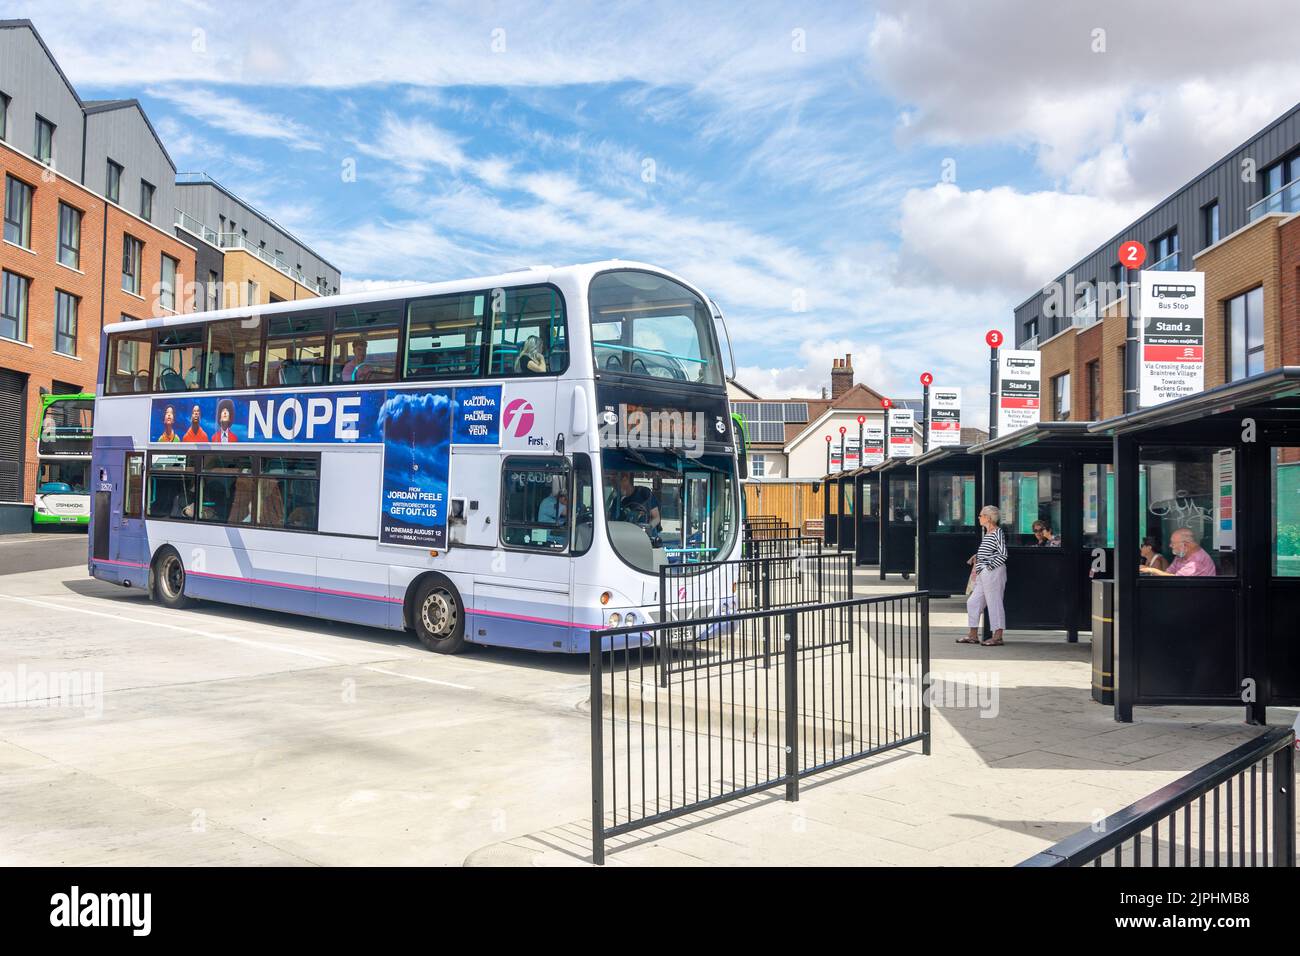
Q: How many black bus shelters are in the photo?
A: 7